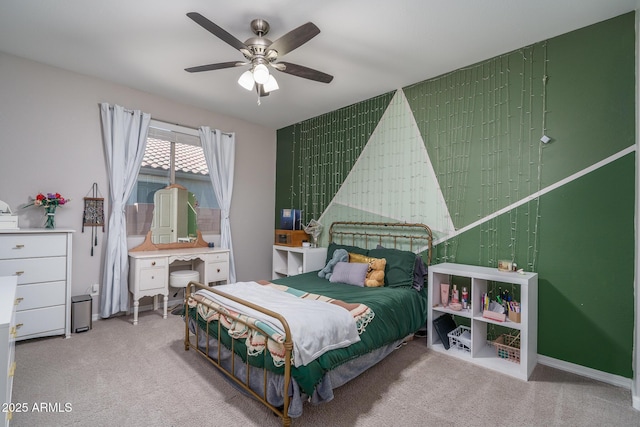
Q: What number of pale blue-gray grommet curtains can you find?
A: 2